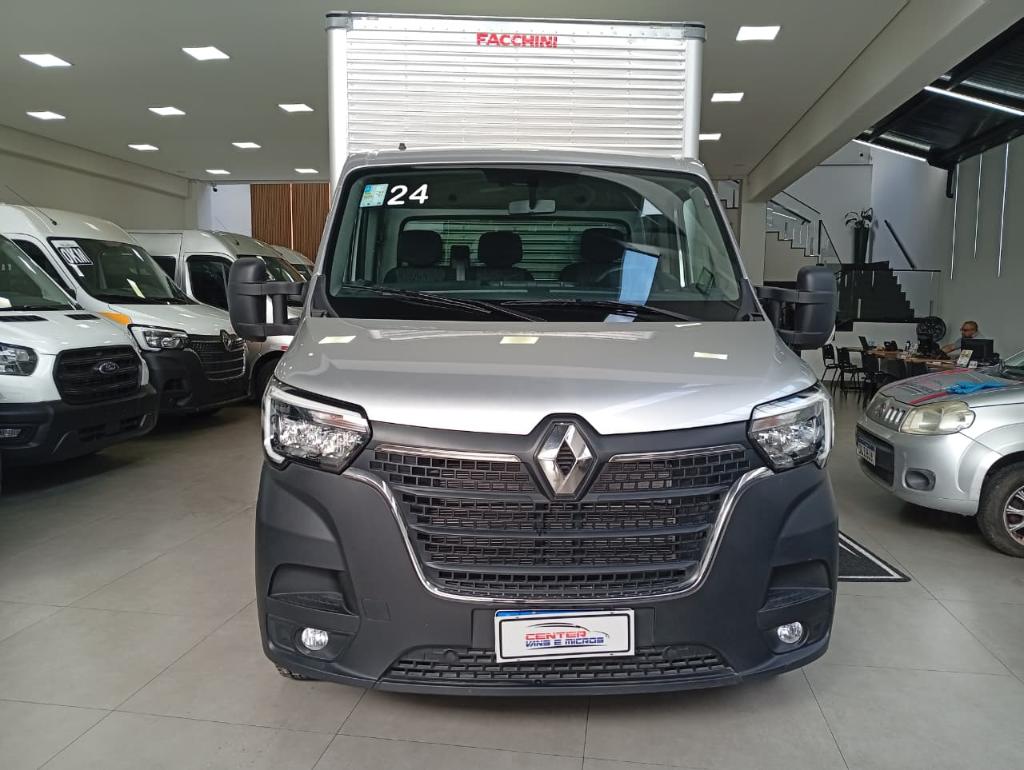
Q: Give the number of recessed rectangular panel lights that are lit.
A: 12